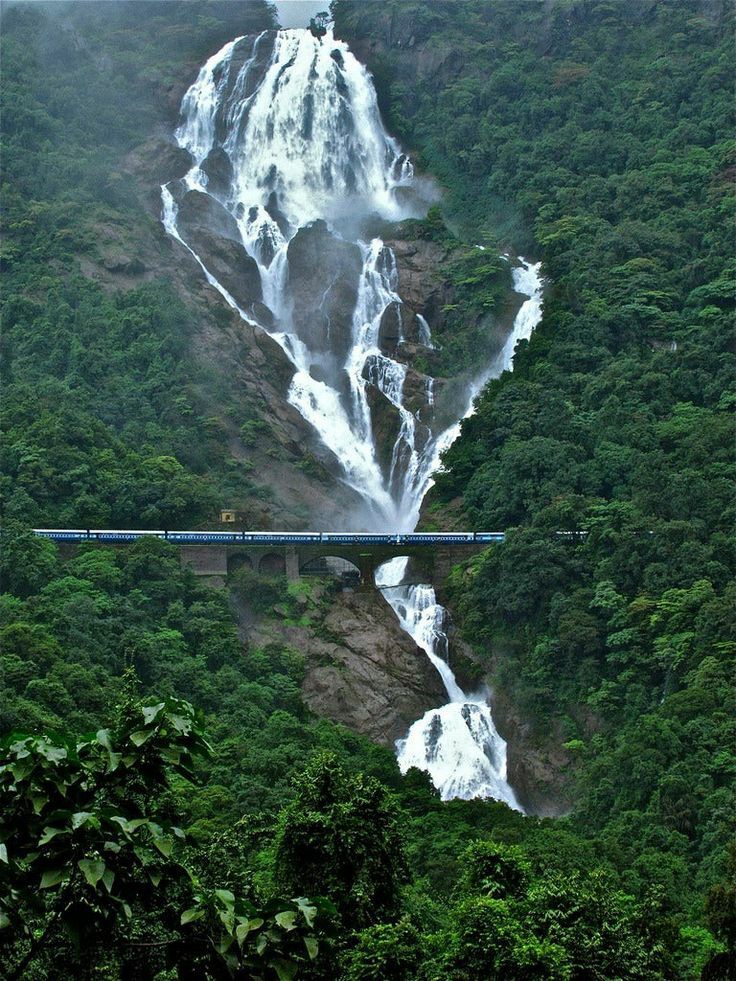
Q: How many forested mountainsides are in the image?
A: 2